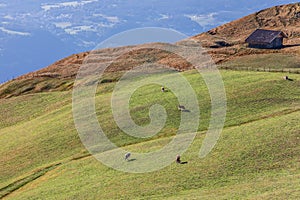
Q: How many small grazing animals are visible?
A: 5